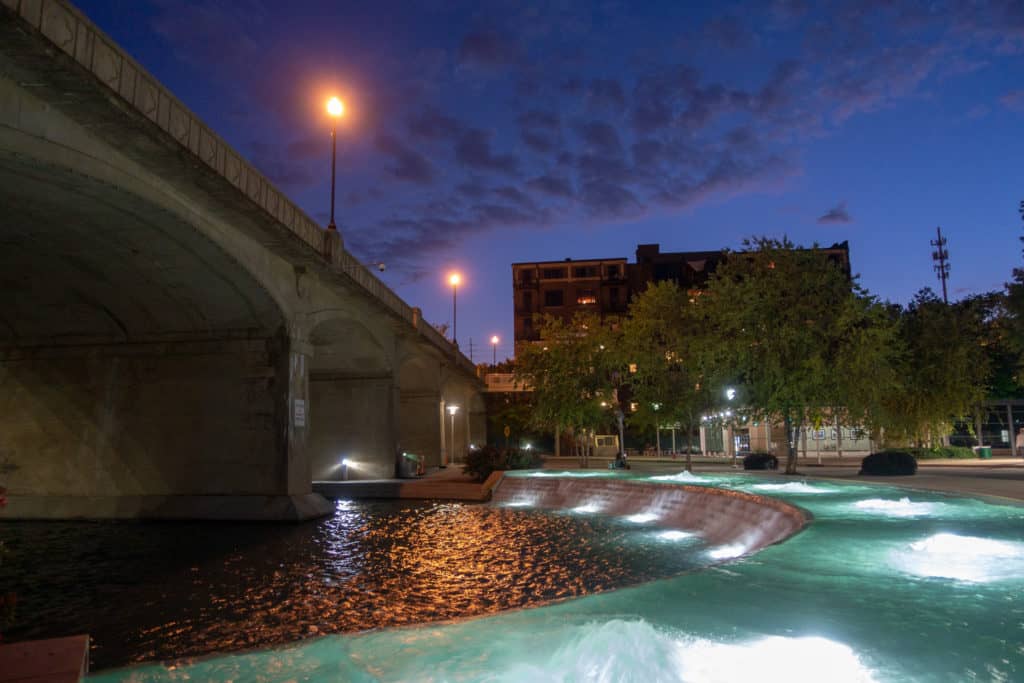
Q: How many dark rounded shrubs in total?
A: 2